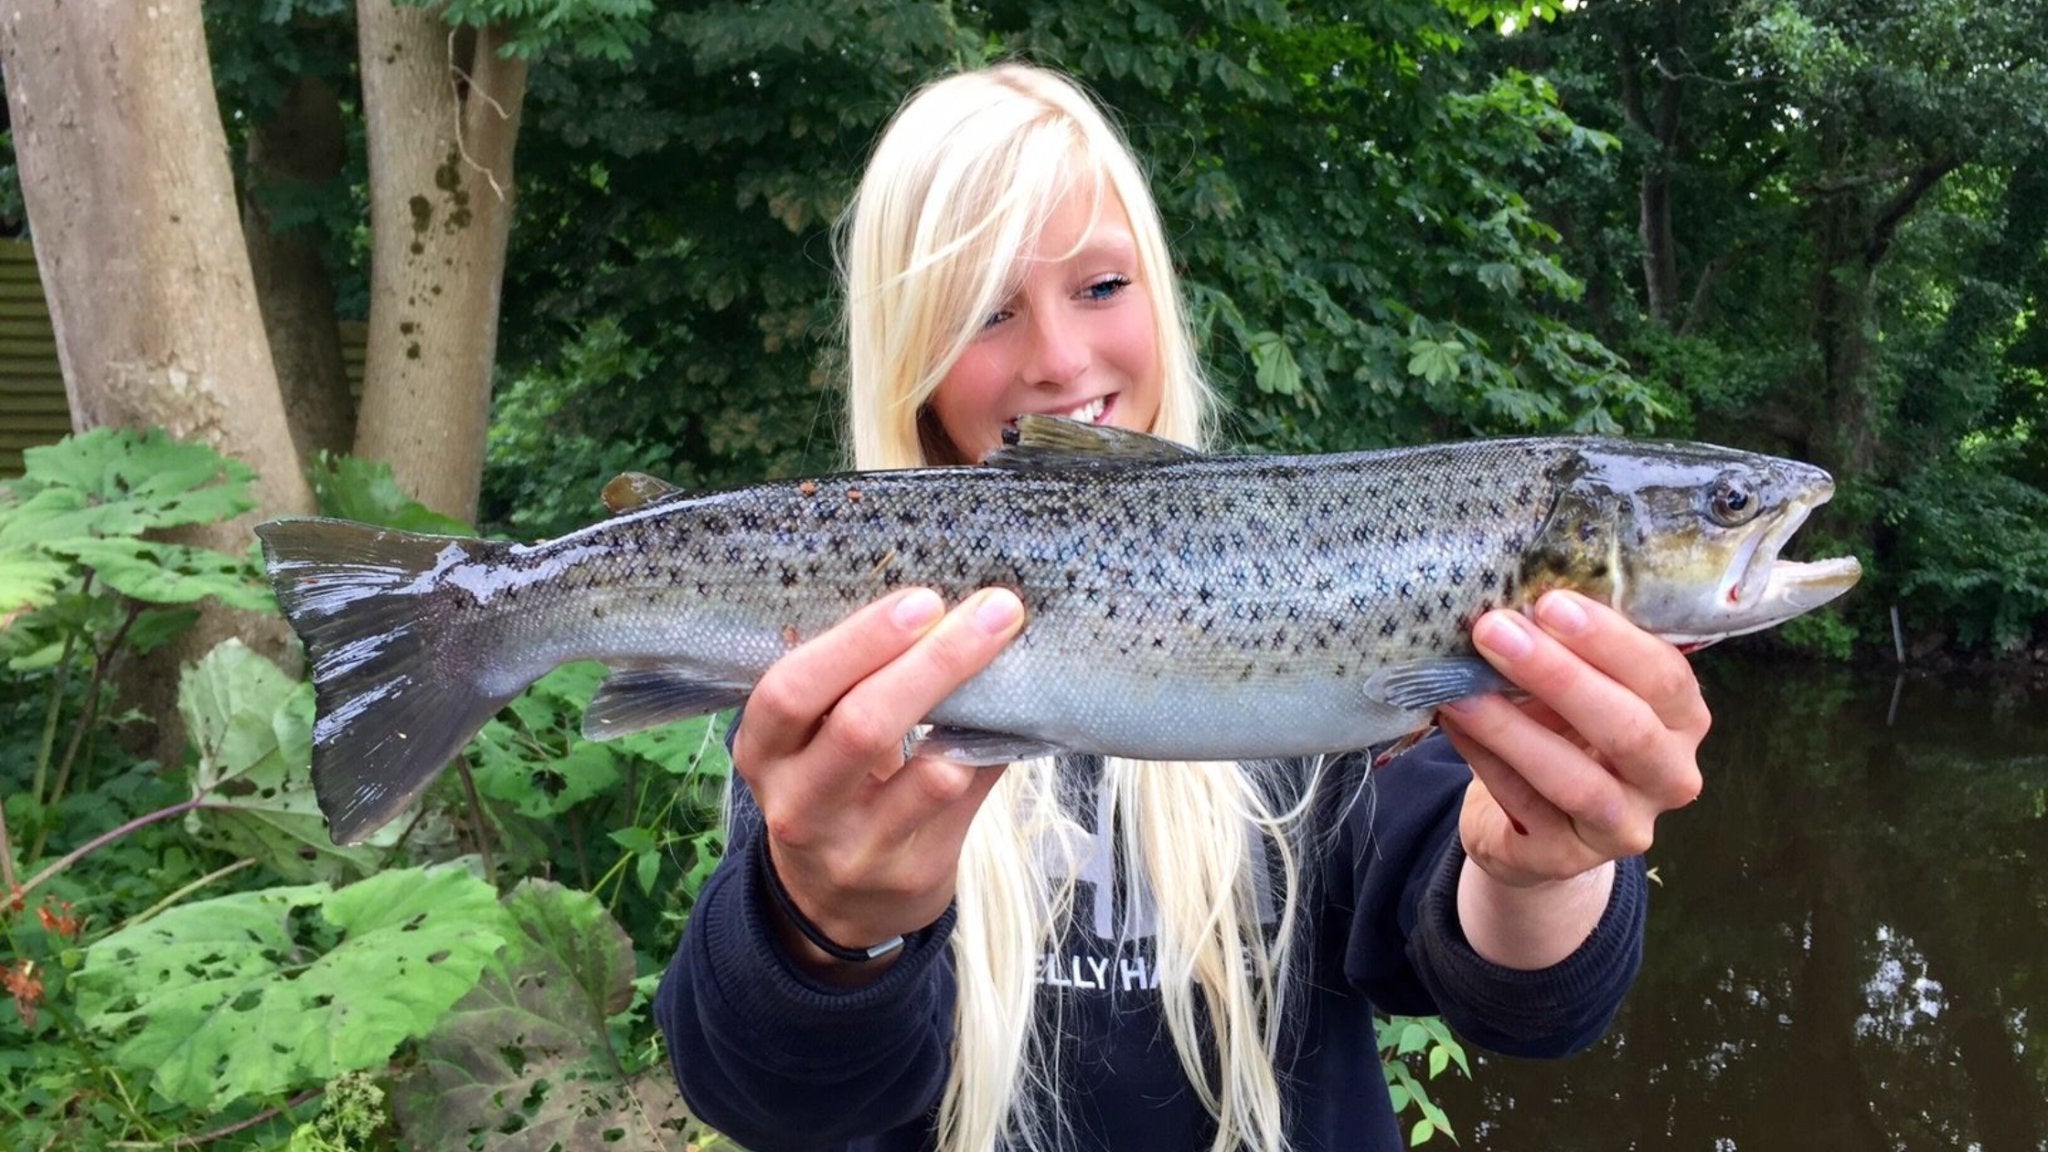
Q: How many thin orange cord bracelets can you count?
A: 0